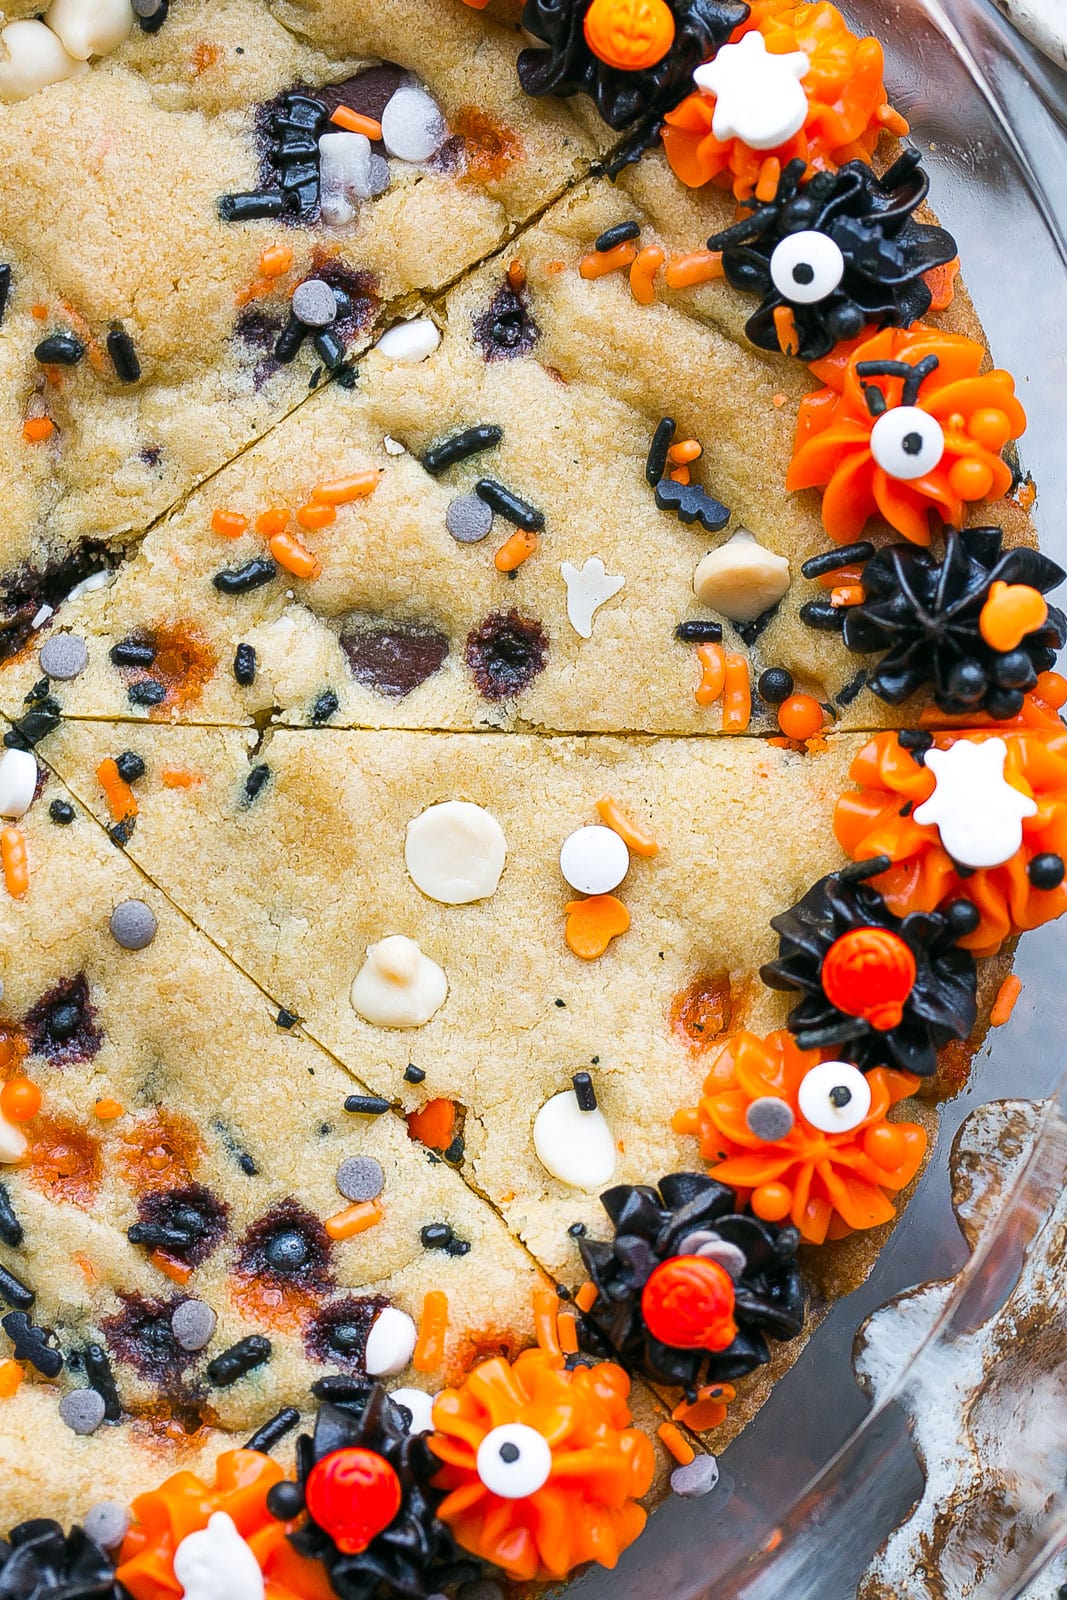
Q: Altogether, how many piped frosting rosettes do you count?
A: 13